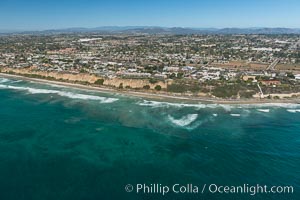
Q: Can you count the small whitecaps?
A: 4